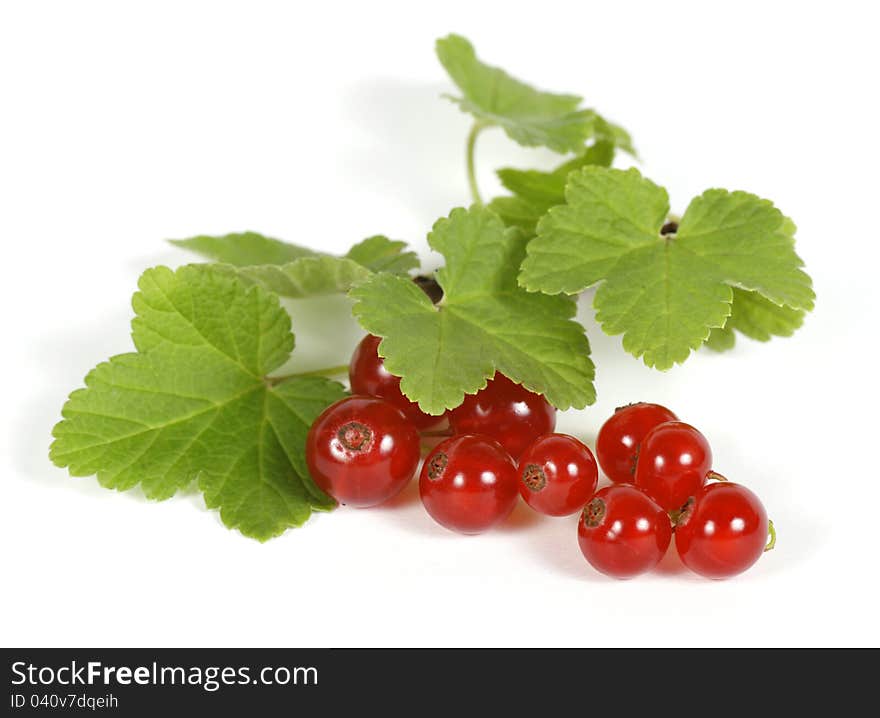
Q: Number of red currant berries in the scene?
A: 9